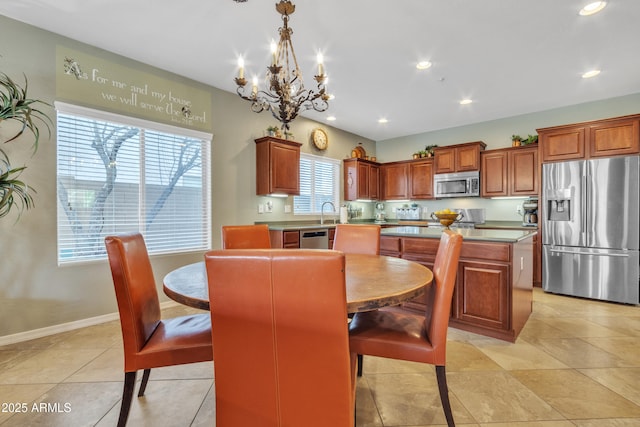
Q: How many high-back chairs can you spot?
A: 5